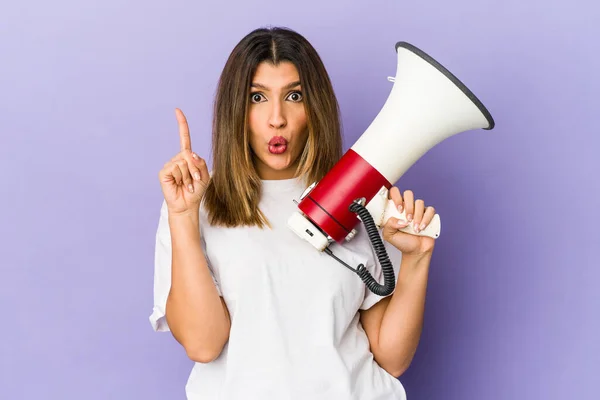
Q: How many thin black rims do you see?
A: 1